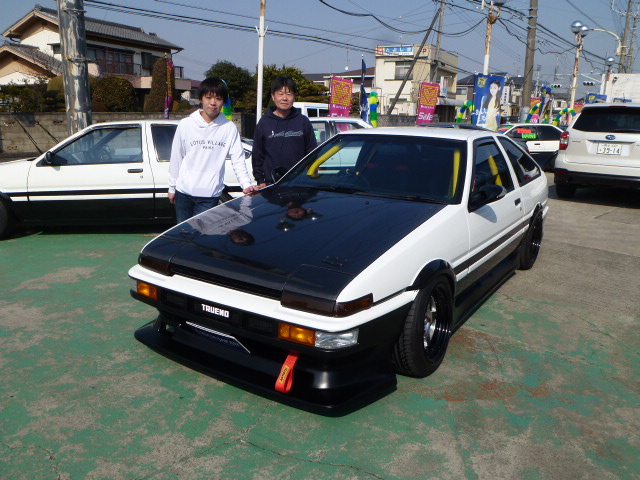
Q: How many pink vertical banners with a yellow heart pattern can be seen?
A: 2